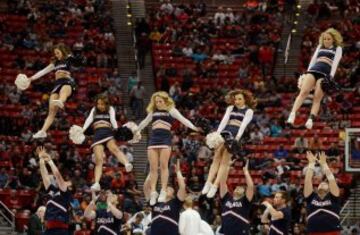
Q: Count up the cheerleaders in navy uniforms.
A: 11